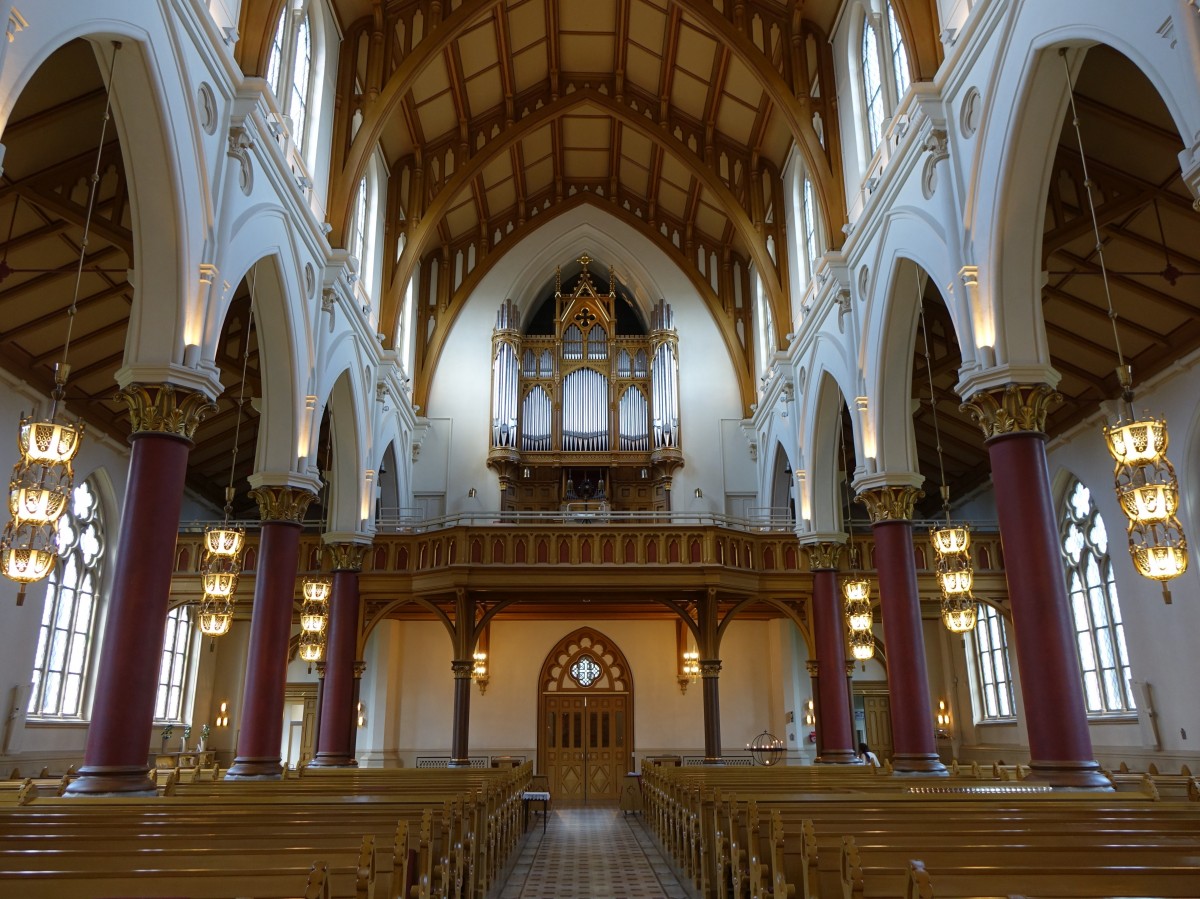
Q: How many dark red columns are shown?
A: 6